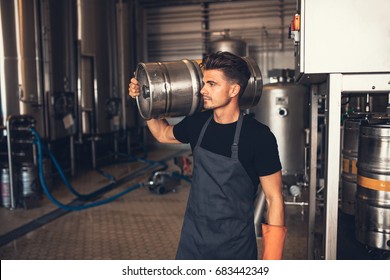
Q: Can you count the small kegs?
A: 3